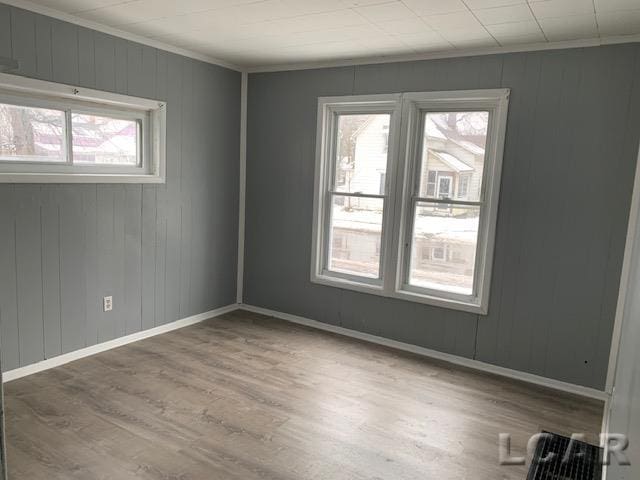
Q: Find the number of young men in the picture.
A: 0